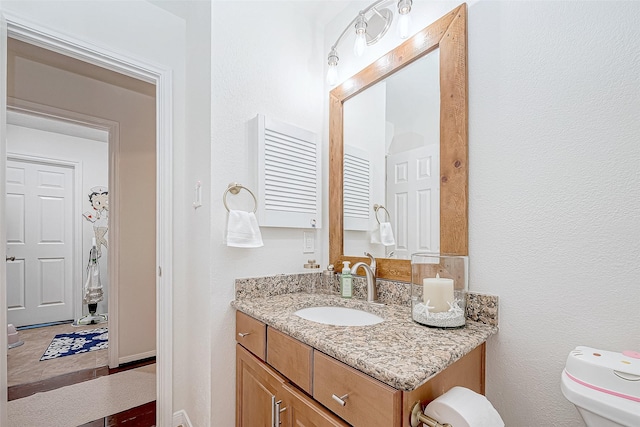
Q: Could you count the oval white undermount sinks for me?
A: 1